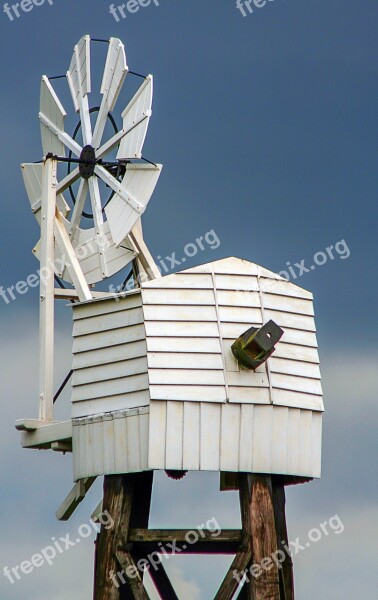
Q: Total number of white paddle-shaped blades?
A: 8